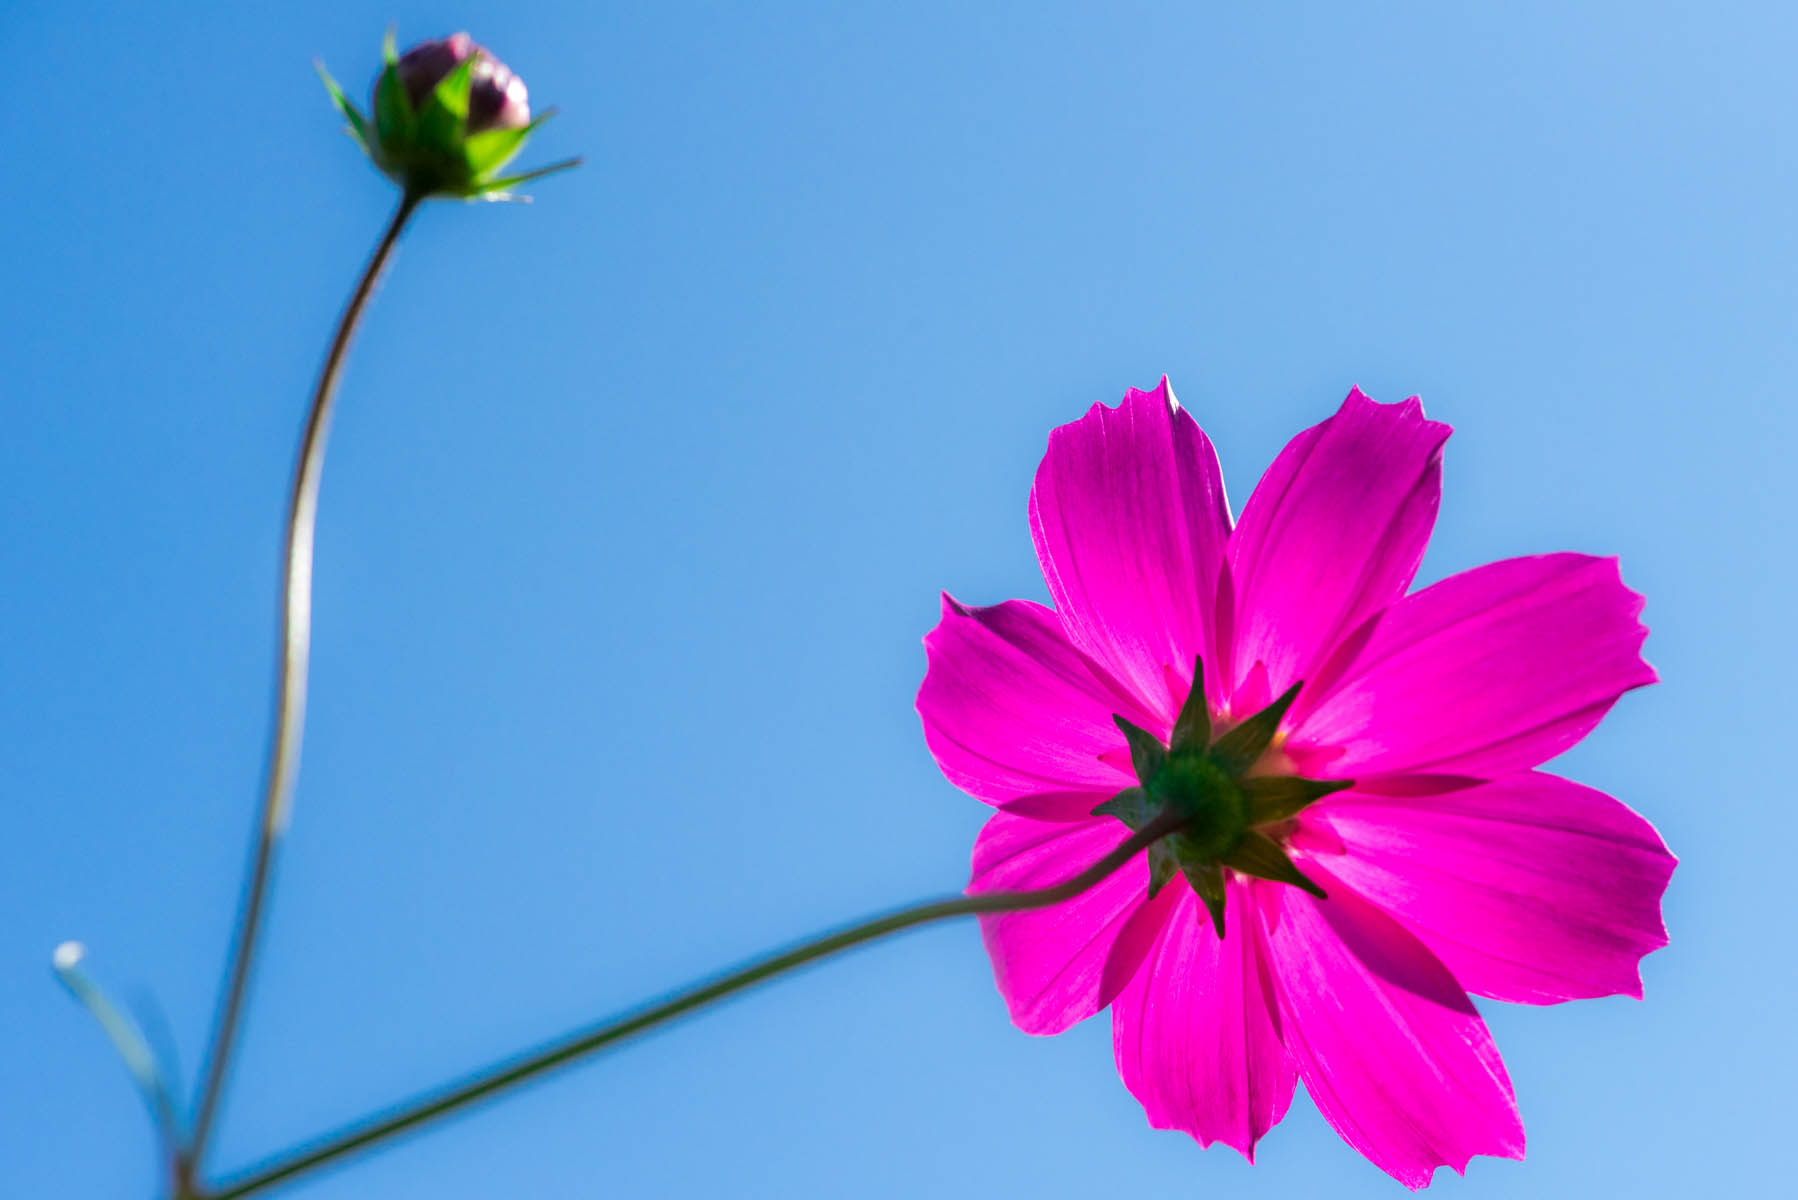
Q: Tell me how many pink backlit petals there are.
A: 8